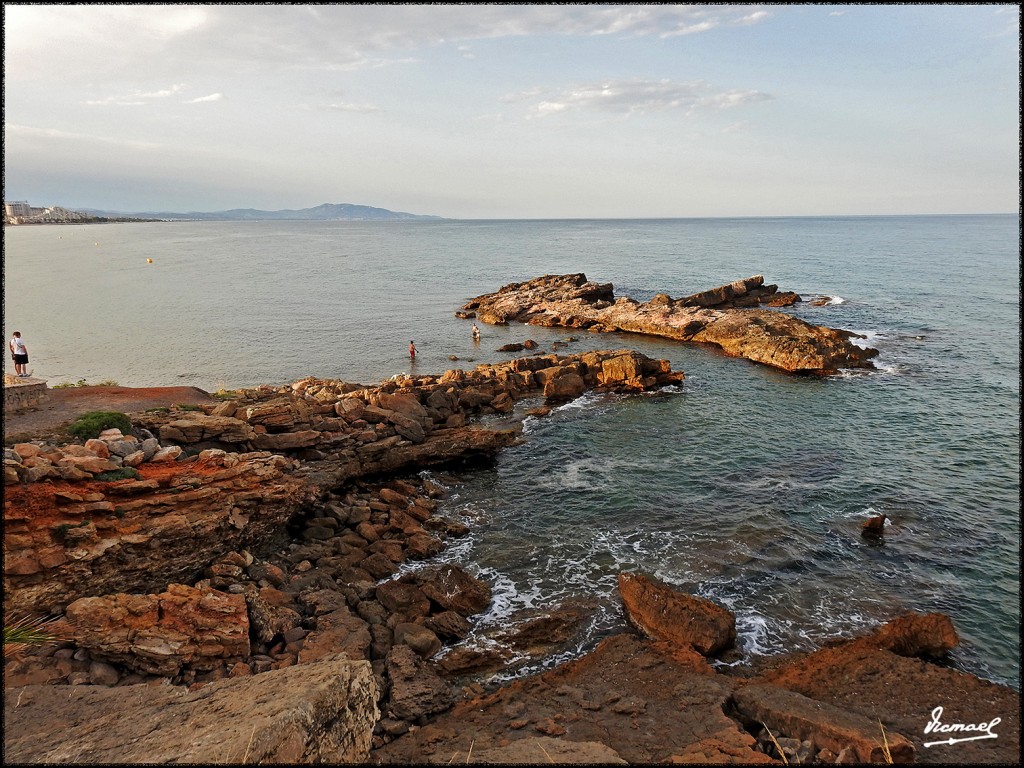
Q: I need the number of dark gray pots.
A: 0